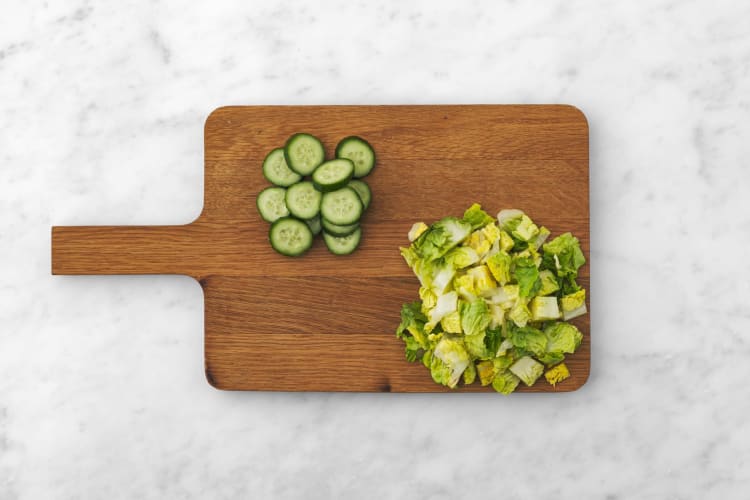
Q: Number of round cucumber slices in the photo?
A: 12